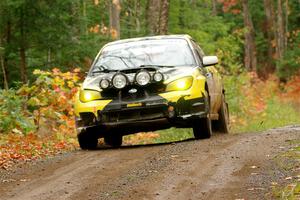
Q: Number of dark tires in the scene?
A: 4